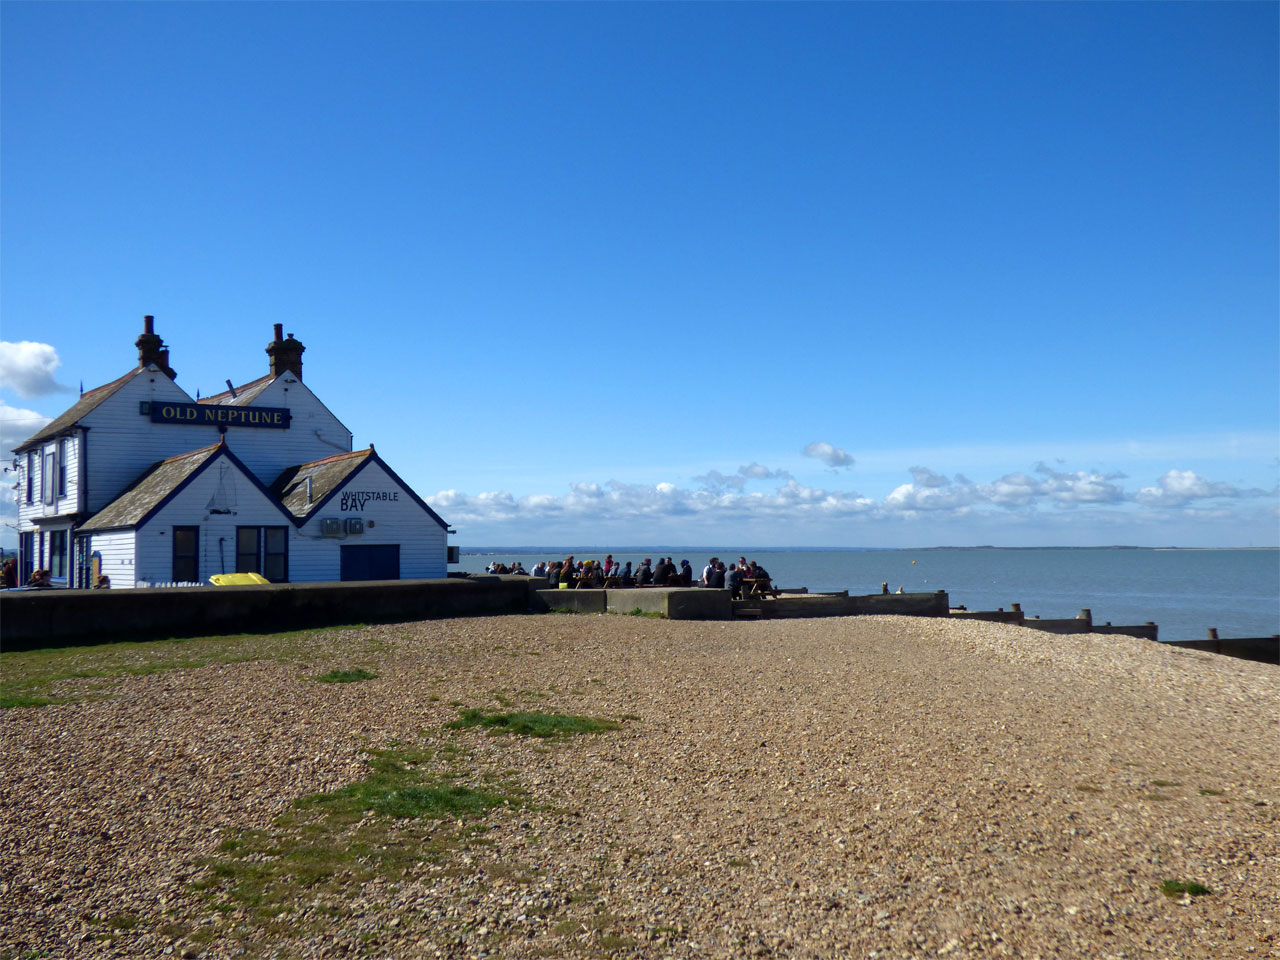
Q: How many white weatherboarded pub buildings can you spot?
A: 1